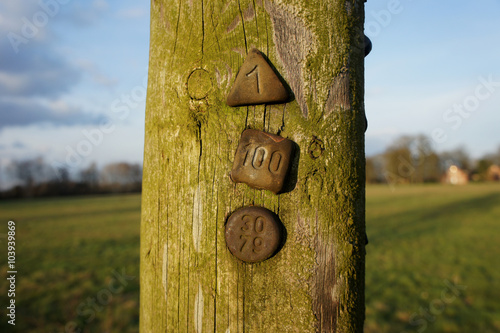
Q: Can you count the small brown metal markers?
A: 3